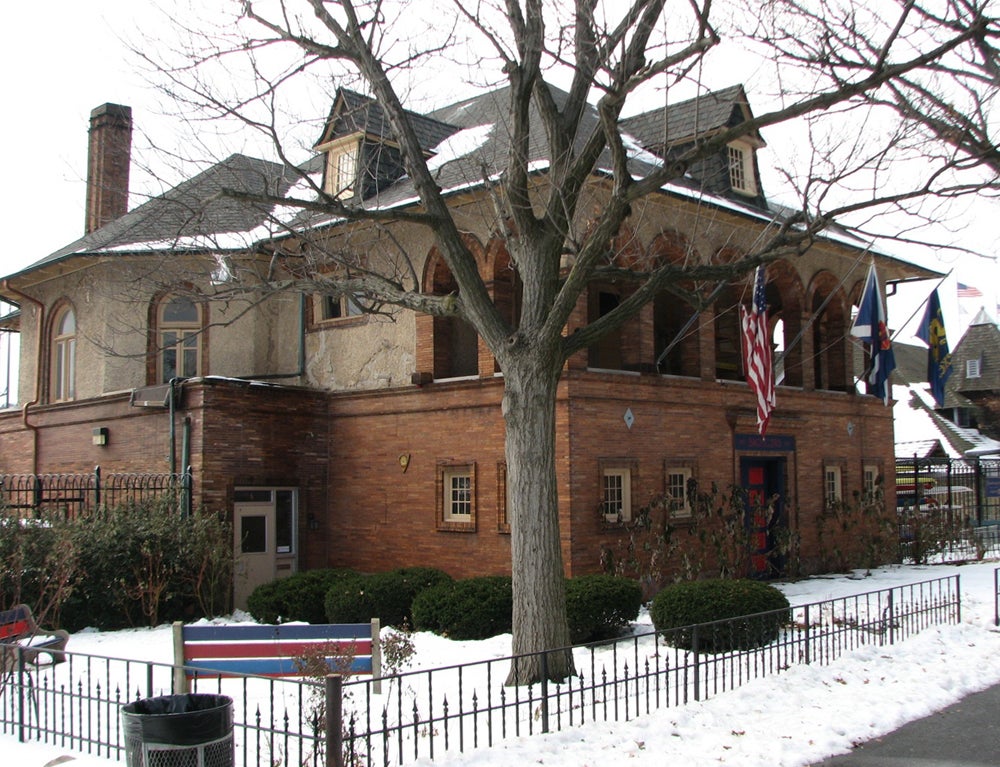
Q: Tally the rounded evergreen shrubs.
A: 5